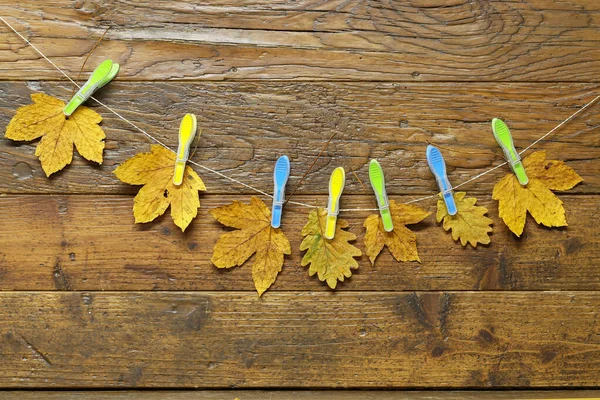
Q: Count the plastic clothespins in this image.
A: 7